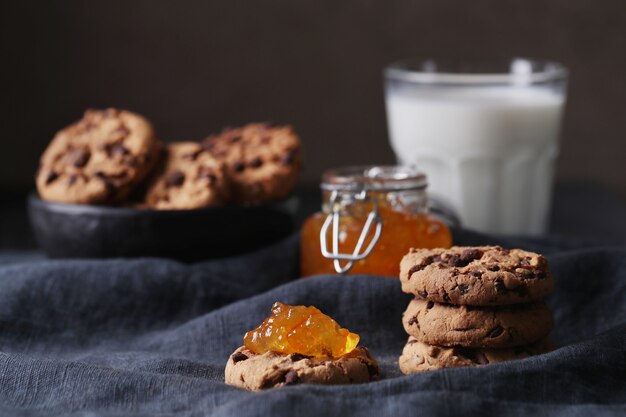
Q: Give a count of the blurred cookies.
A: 3